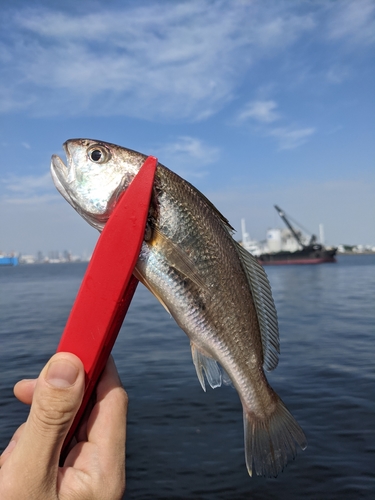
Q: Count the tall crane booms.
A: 1